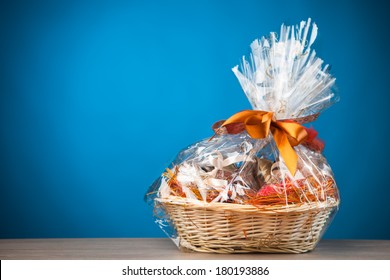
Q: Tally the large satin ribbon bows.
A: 1